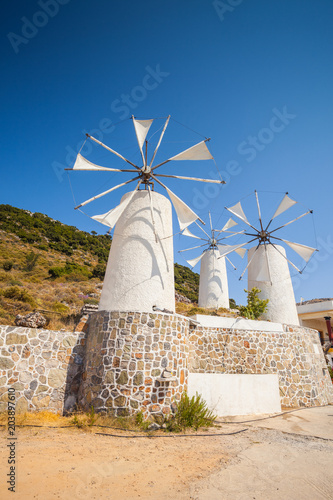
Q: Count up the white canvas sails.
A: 14